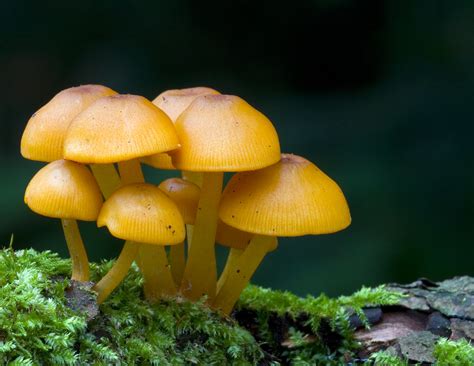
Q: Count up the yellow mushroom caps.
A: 9